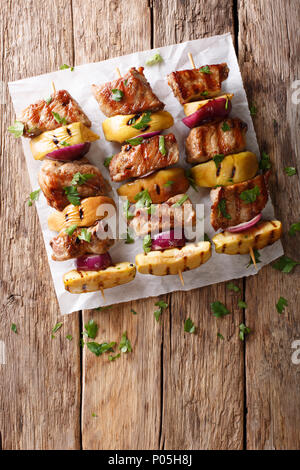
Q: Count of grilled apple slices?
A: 9